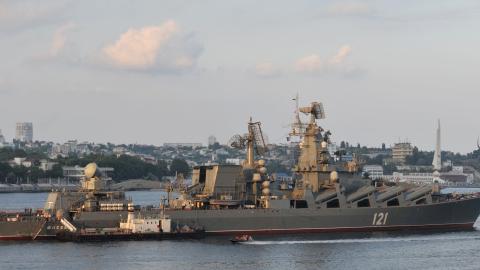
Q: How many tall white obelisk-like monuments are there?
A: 1